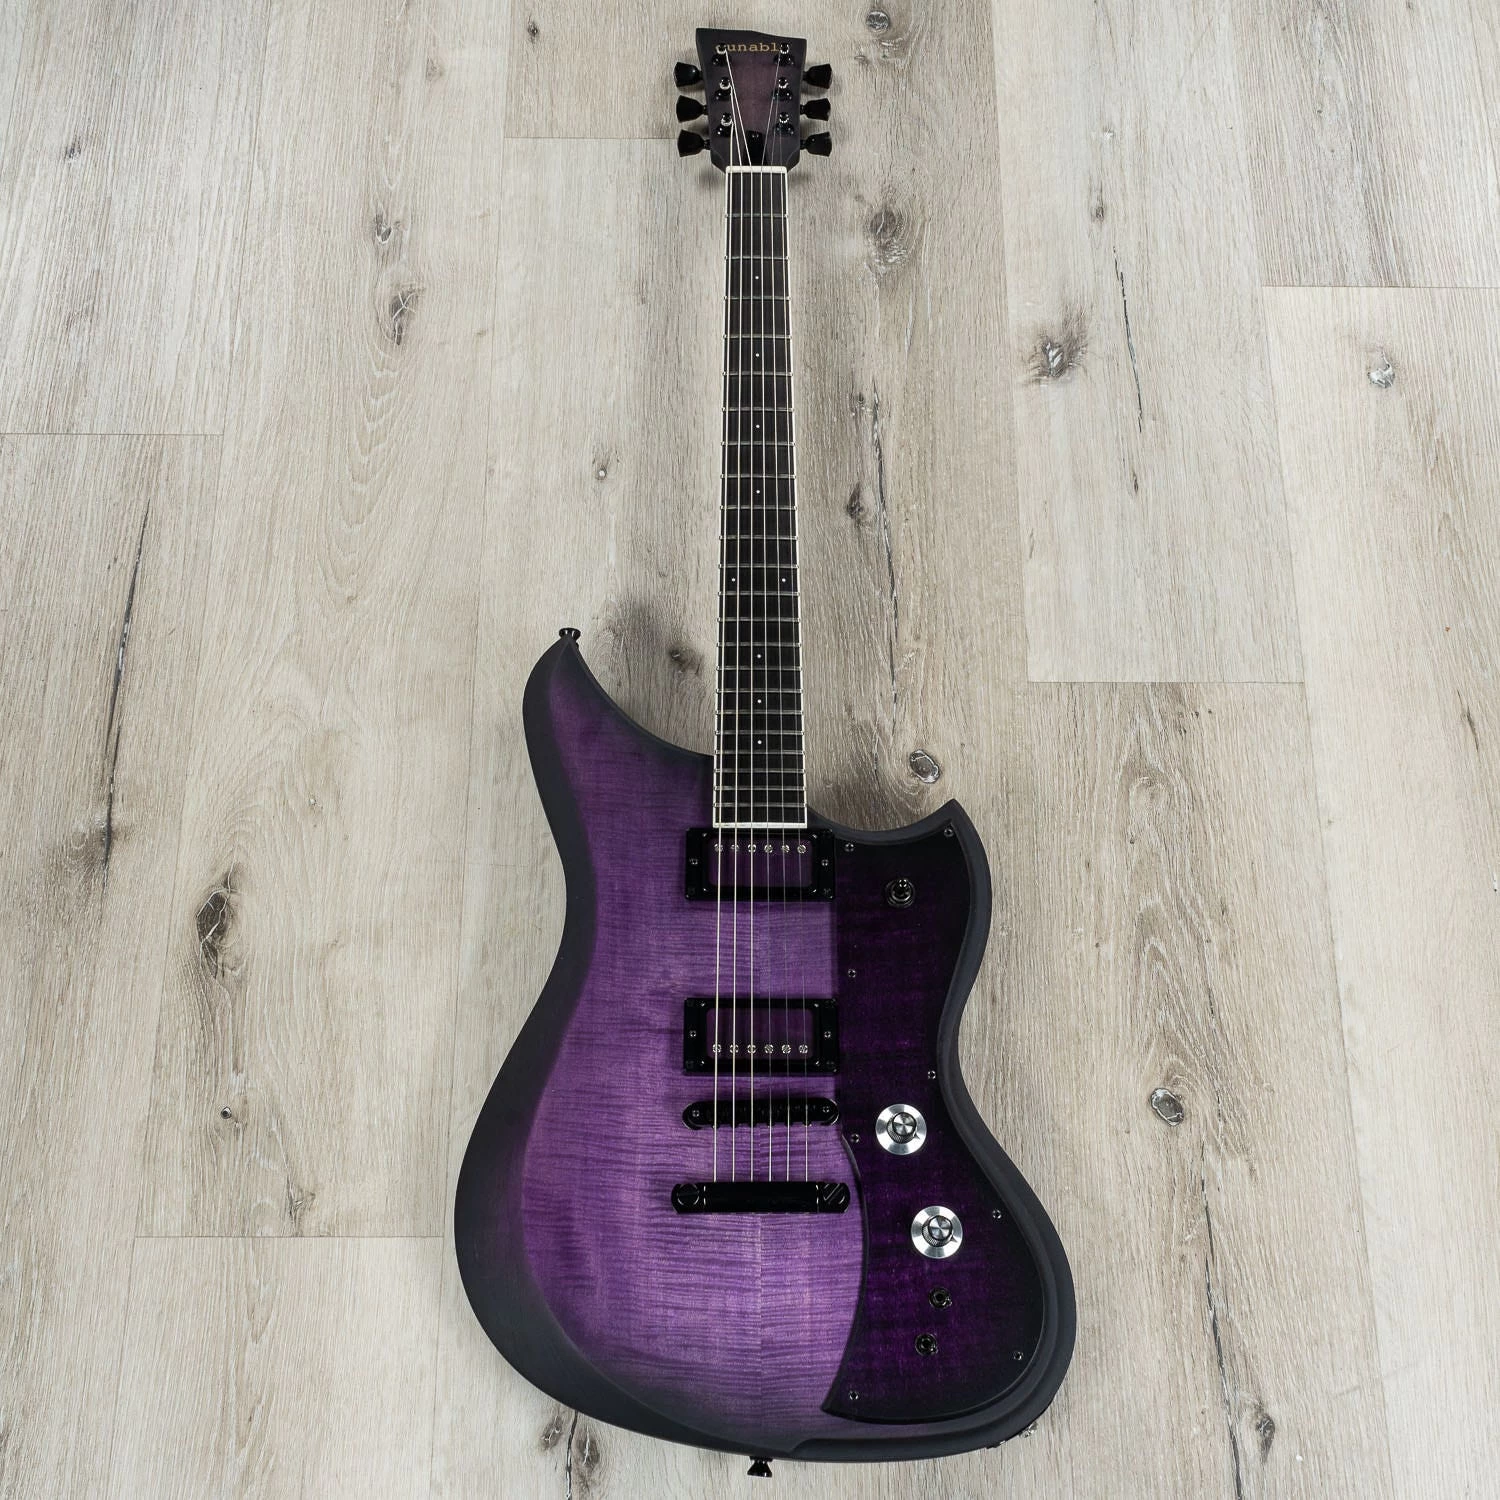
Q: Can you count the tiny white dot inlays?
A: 9